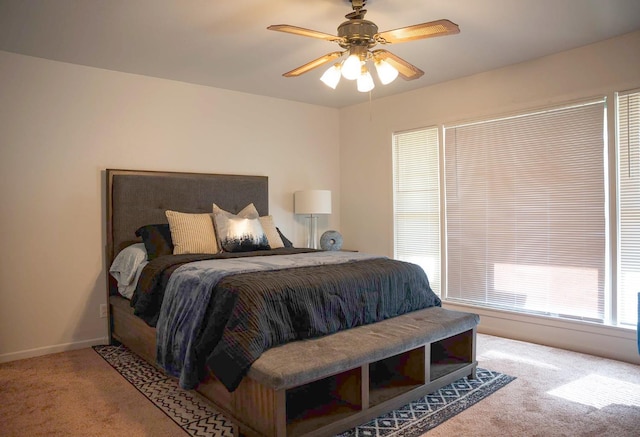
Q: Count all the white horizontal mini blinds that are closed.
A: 3